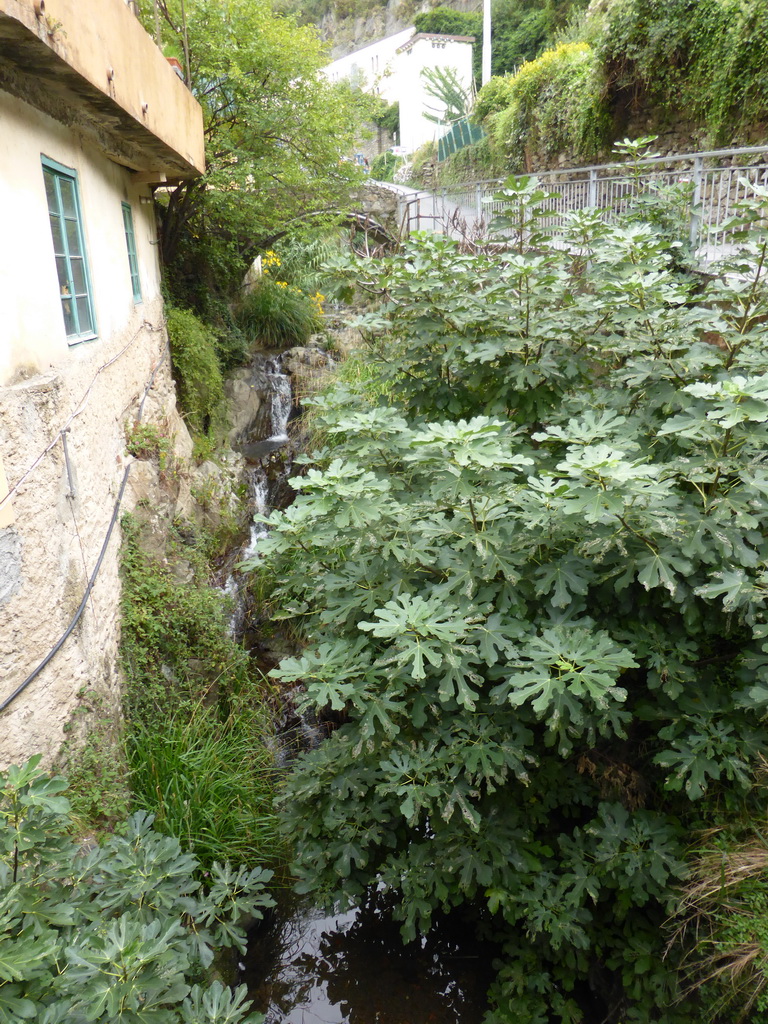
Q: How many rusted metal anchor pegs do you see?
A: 3